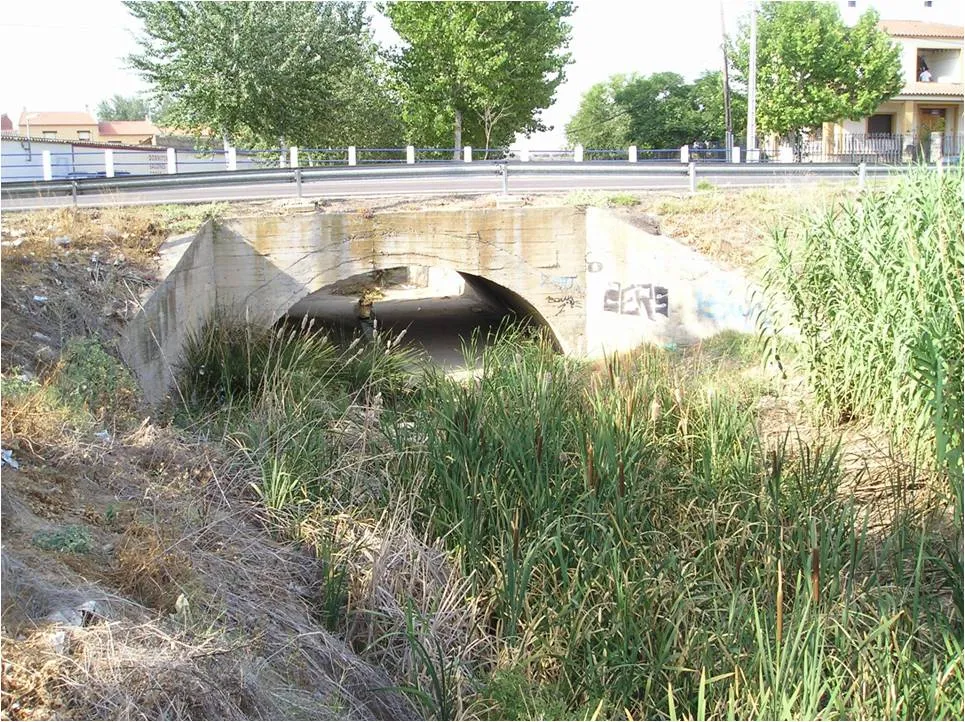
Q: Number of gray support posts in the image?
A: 5